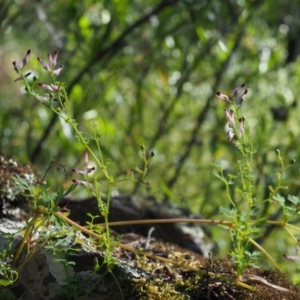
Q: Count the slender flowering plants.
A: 2